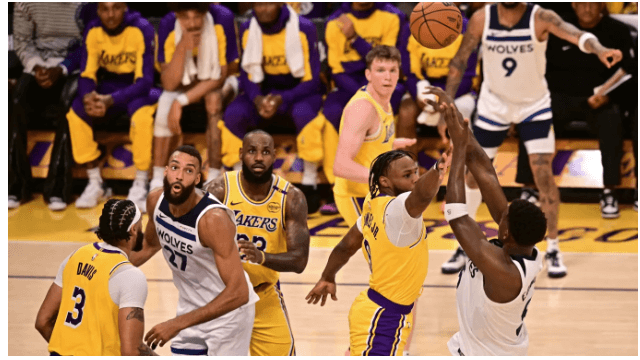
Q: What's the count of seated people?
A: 7